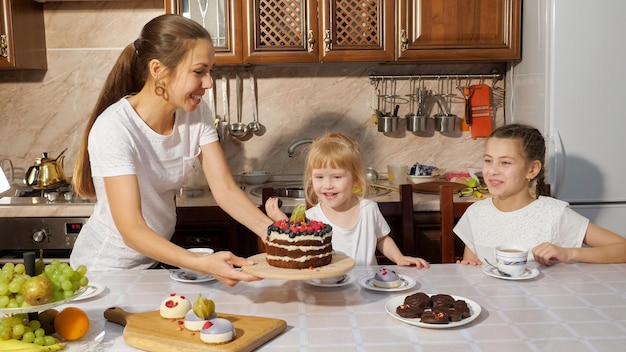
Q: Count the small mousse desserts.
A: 4